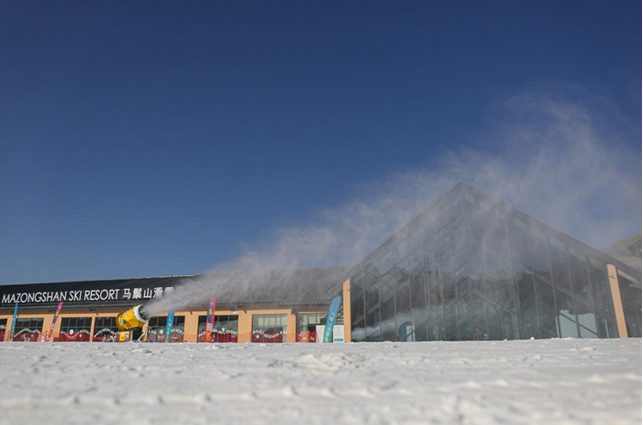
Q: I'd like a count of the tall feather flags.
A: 5